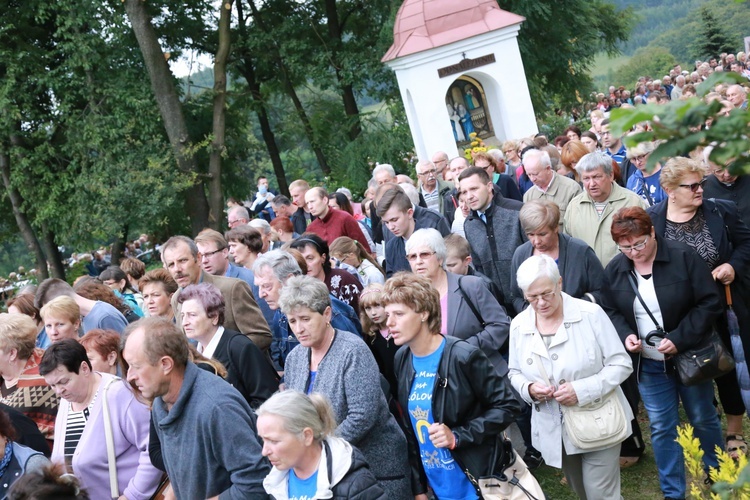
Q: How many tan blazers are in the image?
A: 1